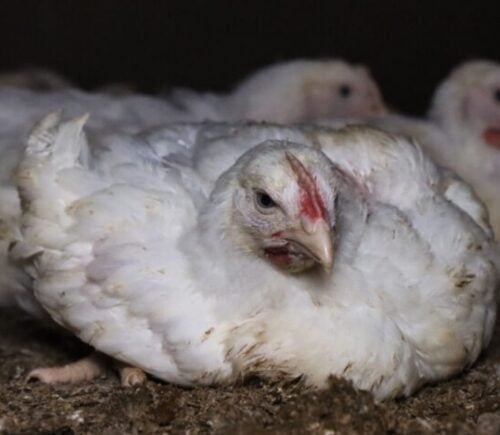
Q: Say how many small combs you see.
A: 1